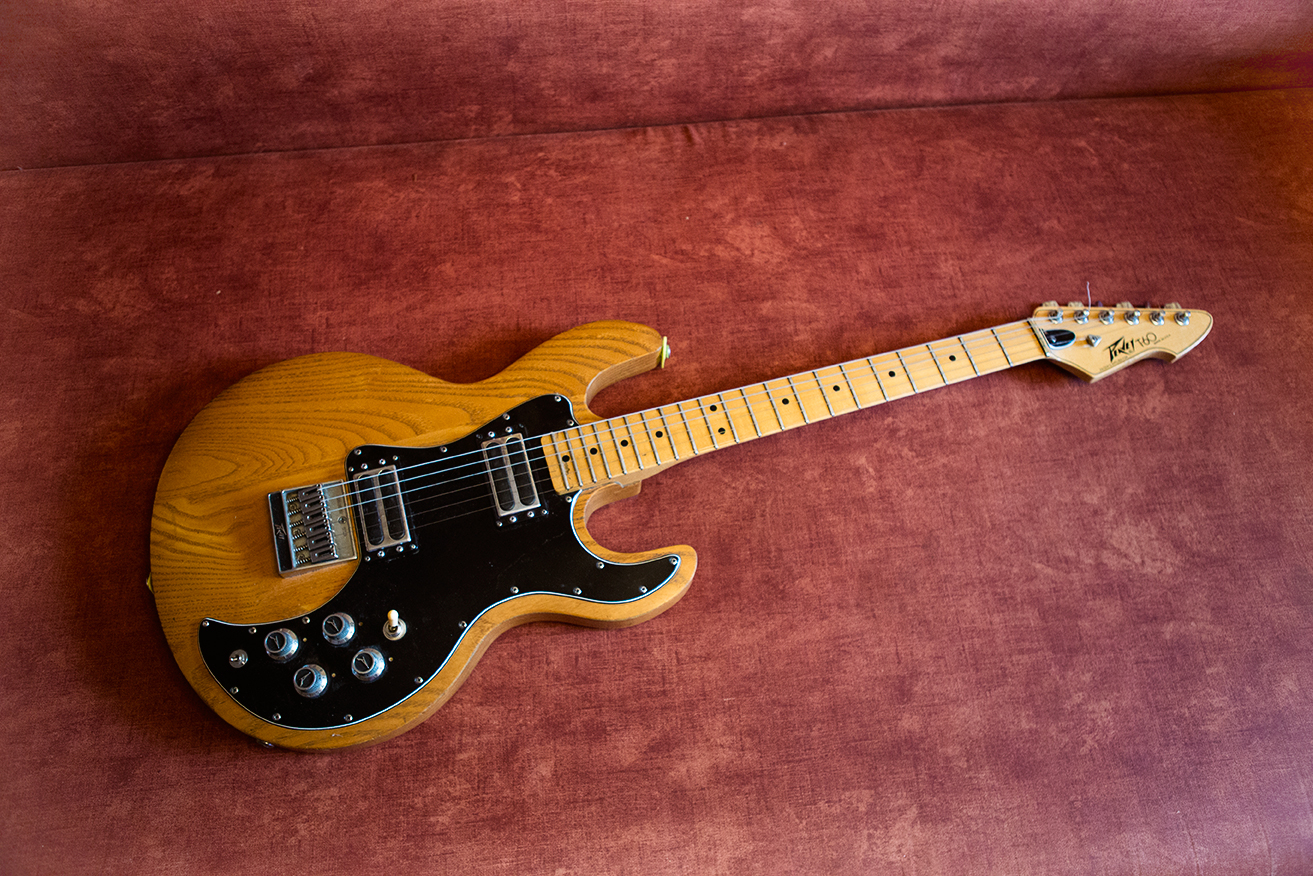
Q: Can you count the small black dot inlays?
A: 10